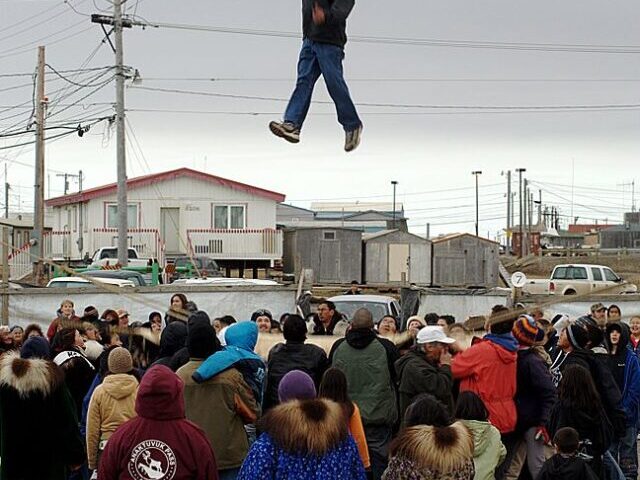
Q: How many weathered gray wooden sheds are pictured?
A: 3